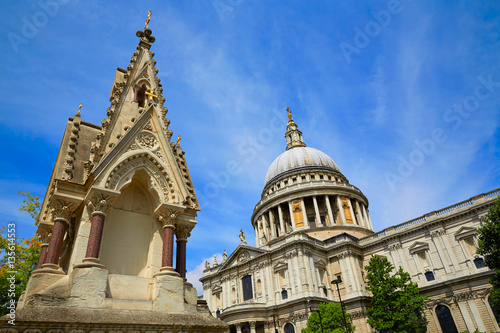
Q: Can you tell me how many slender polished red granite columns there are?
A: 5